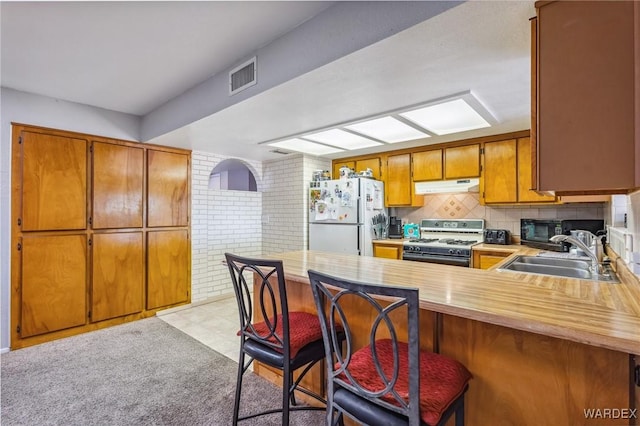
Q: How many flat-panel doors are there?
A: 13